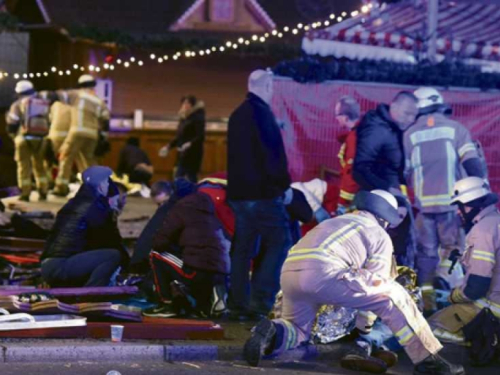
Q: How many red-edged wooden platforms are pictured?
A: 1